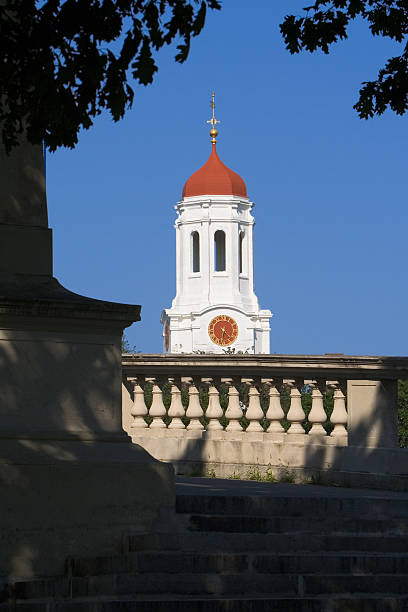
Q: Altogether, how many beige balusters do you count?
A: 11